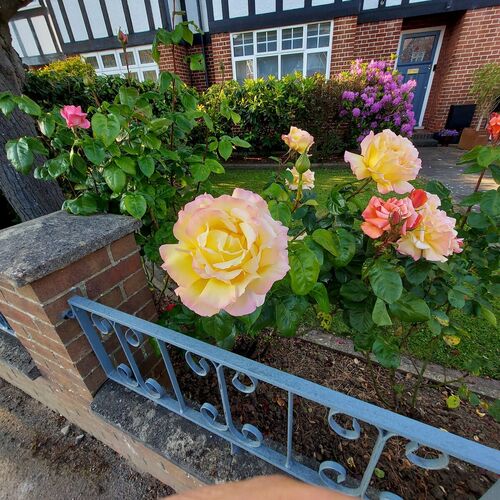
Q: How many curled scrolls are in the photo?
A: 12